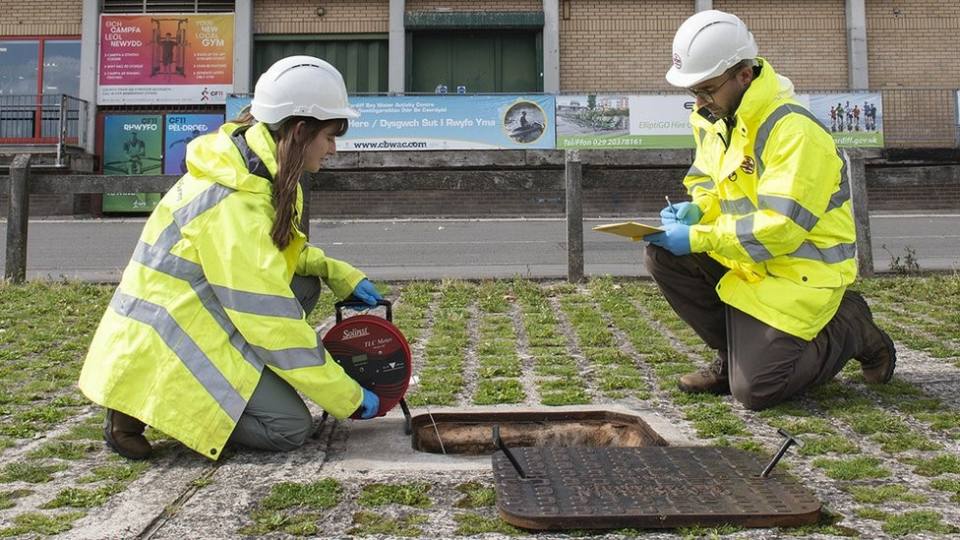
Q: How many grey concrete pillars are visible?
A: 6